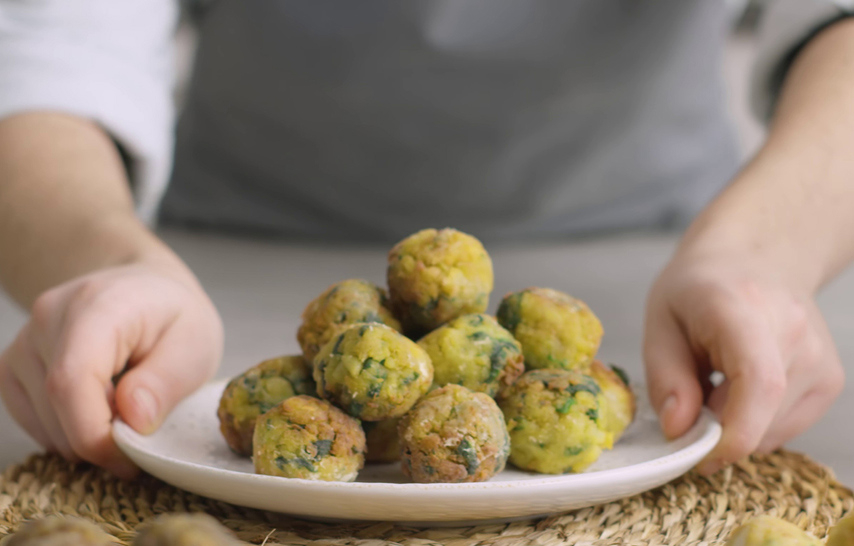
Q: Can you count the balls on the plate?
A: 11